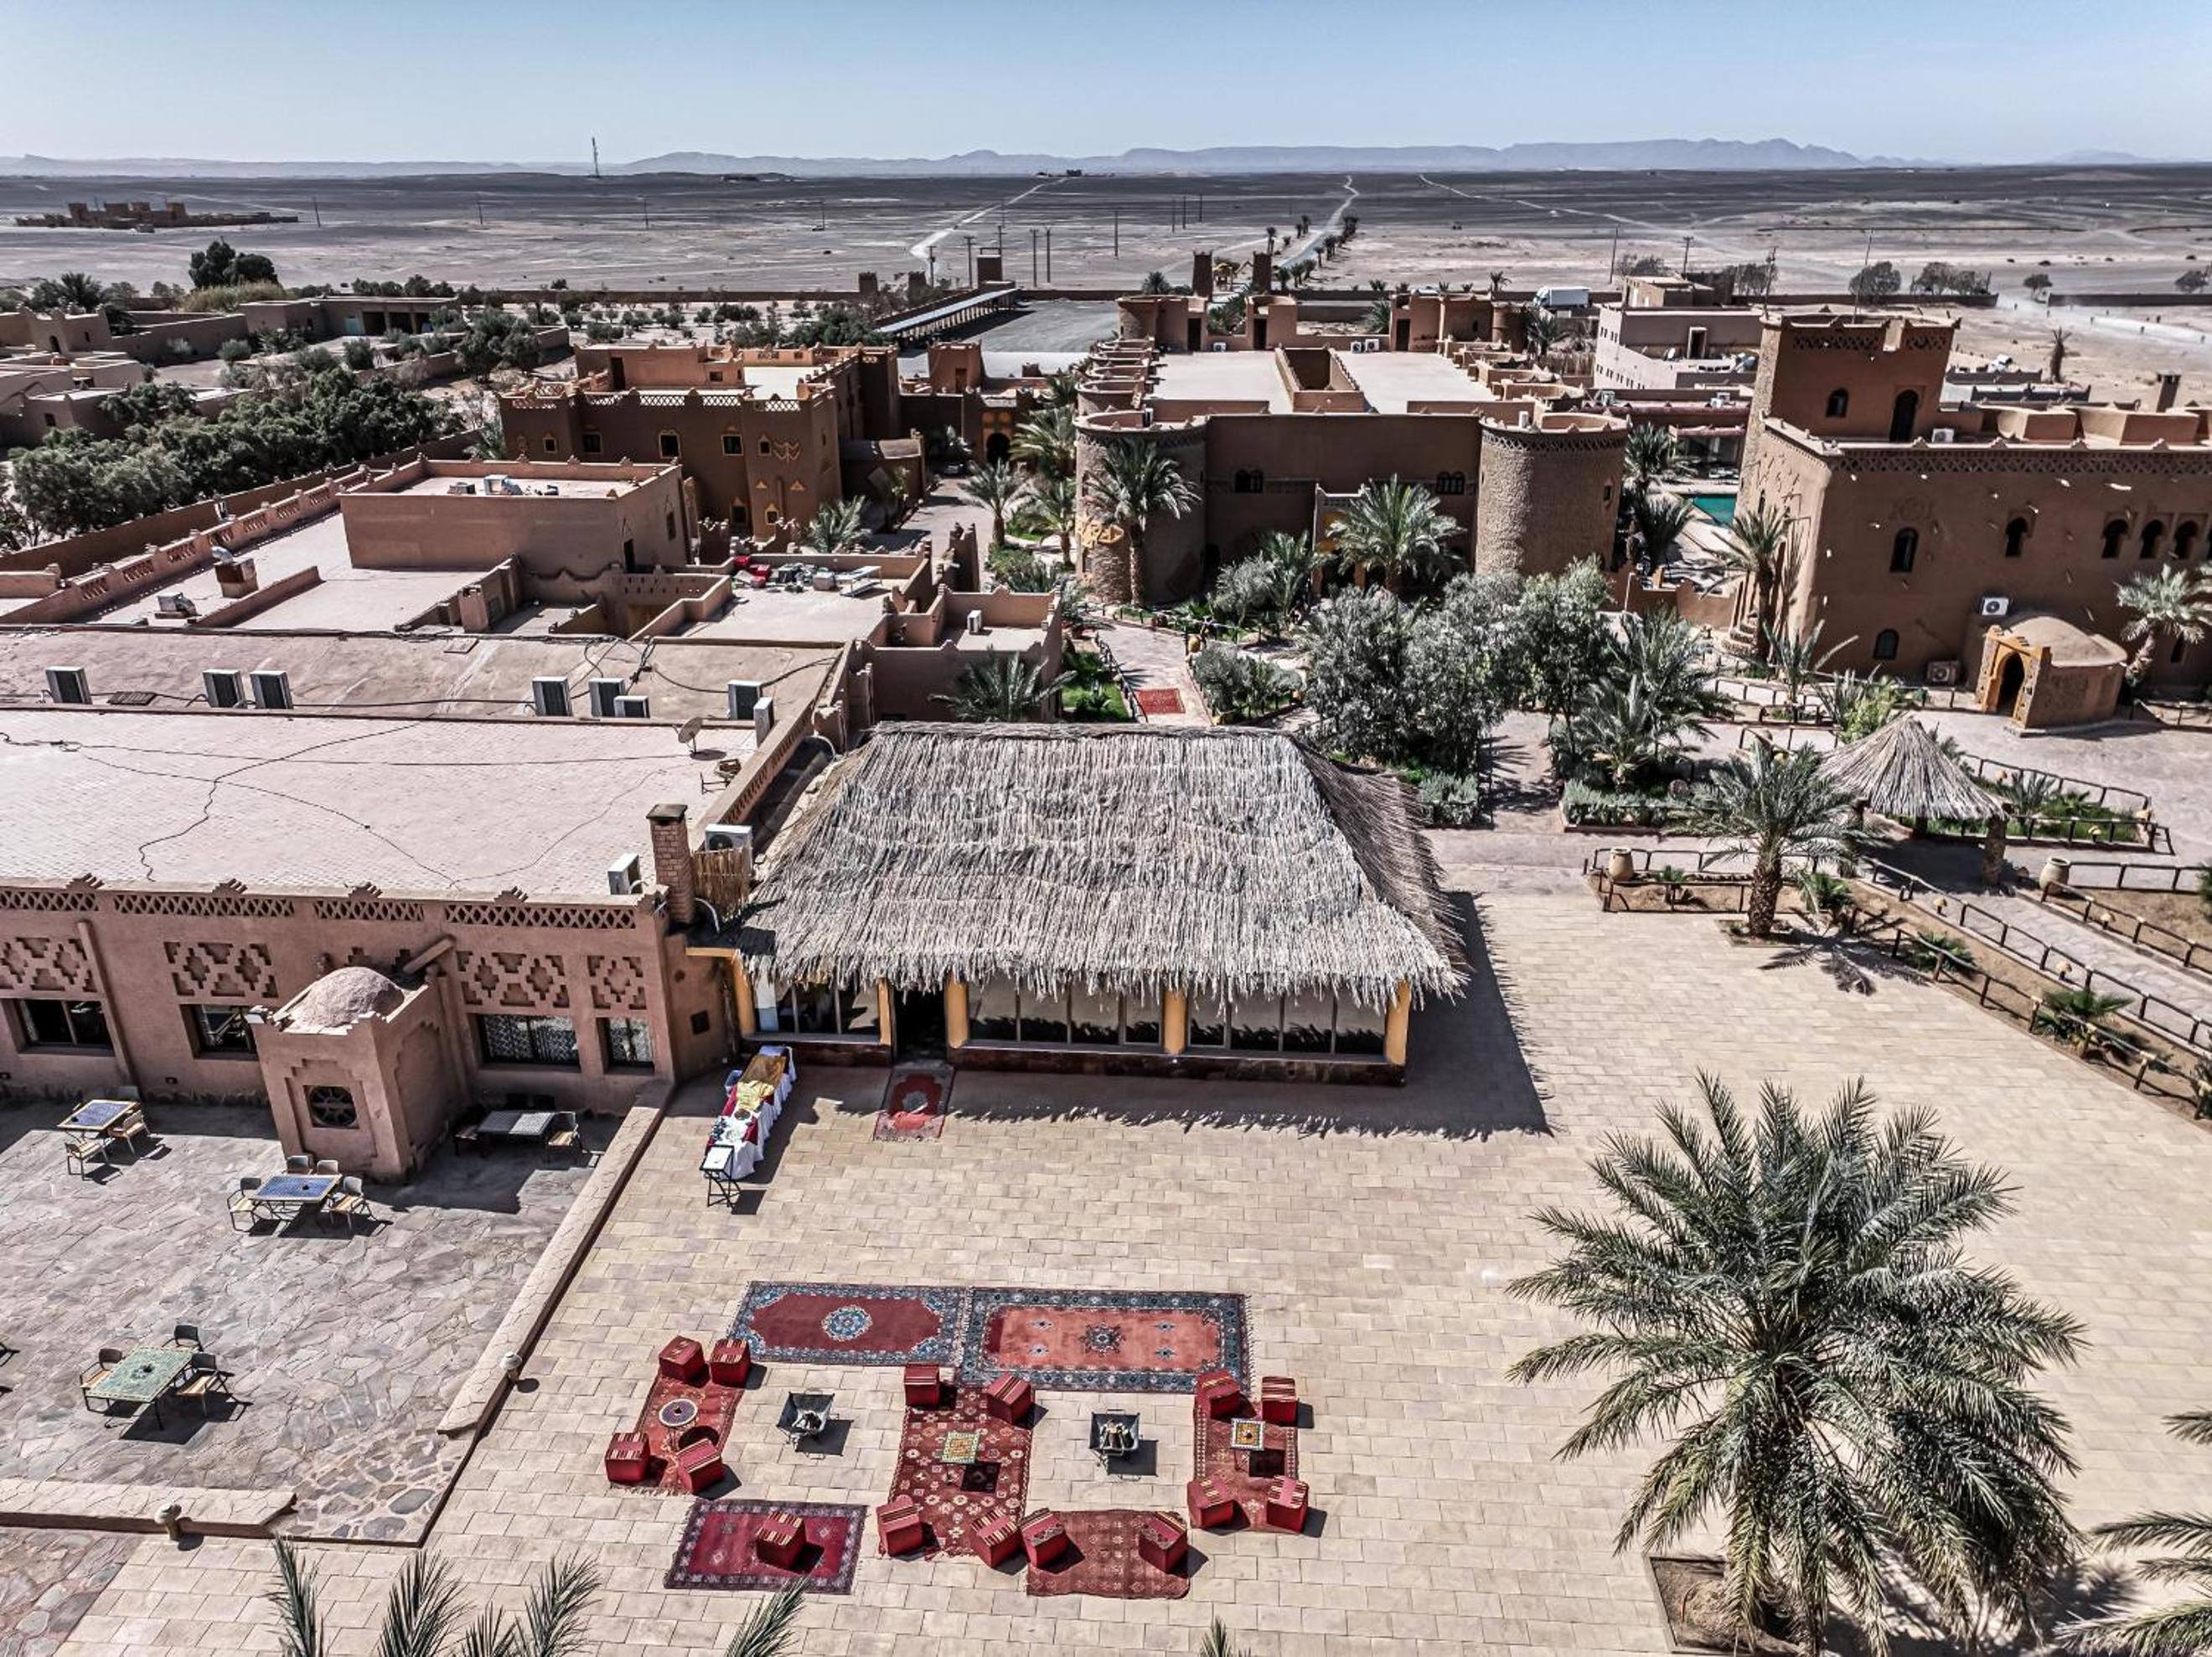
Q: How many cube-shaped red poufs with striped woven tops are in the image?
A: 15